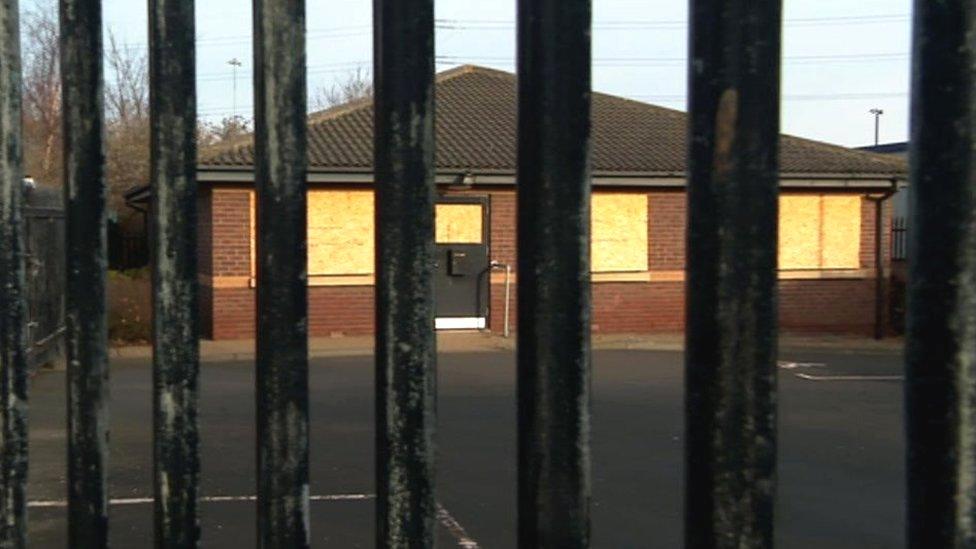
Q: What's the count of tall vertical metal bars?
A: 8